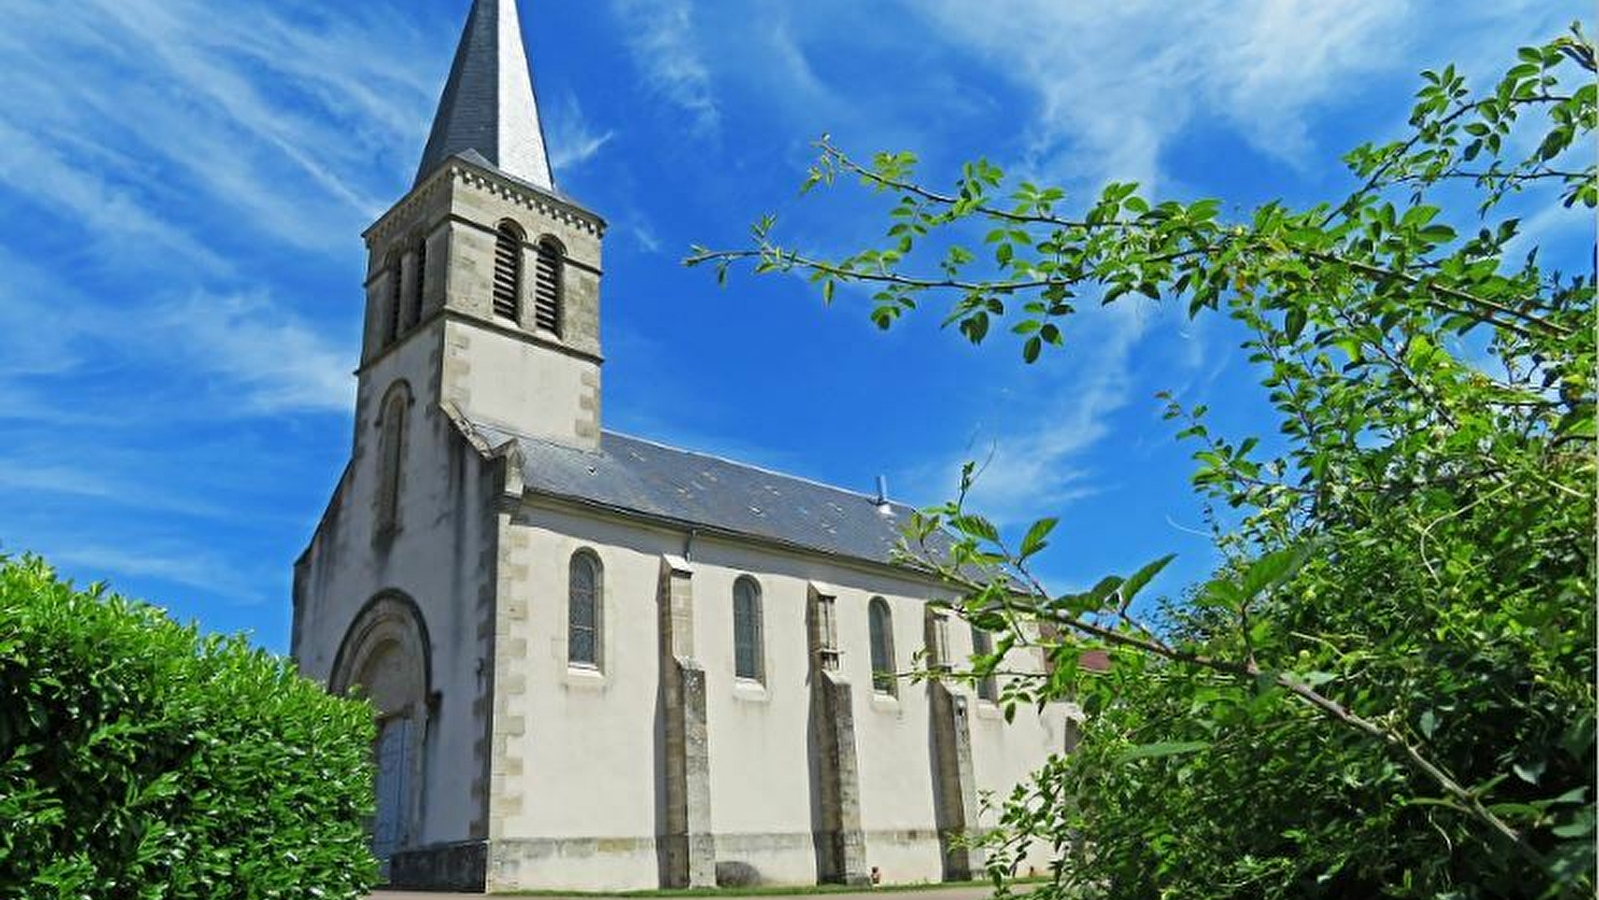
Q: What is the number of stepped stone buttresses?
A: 3